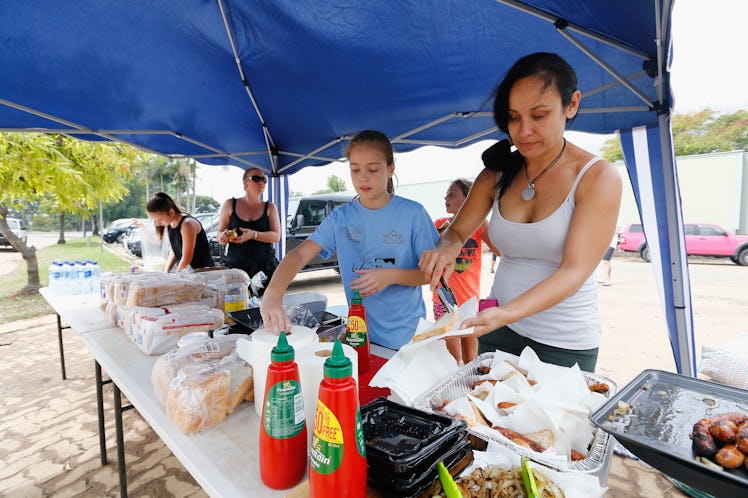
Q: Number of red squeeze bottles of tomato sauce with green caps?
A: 3